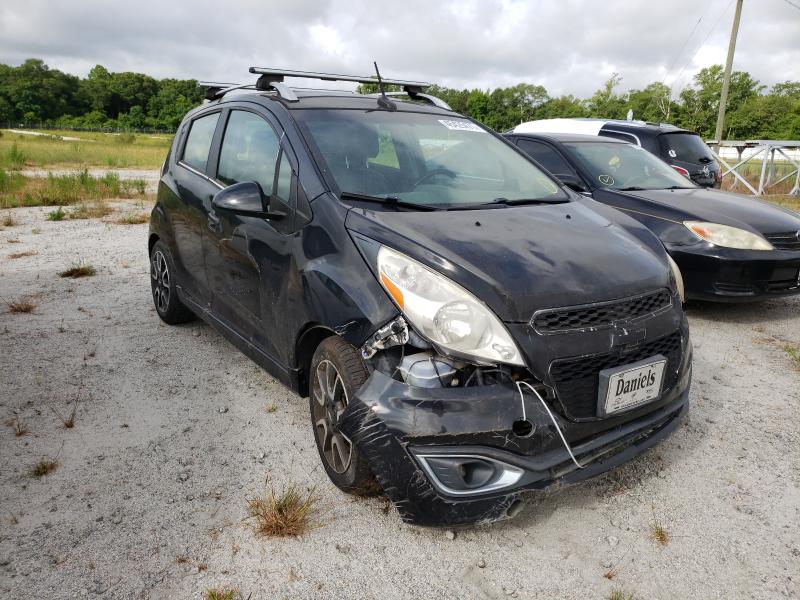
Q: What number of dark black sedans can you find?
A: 1